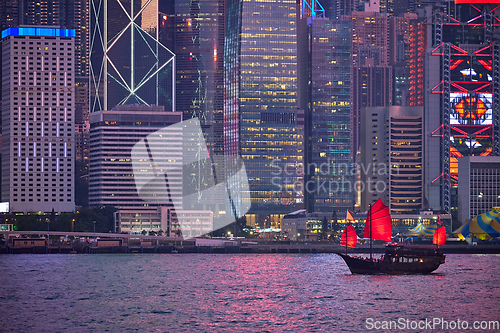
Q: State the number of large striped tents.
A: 2